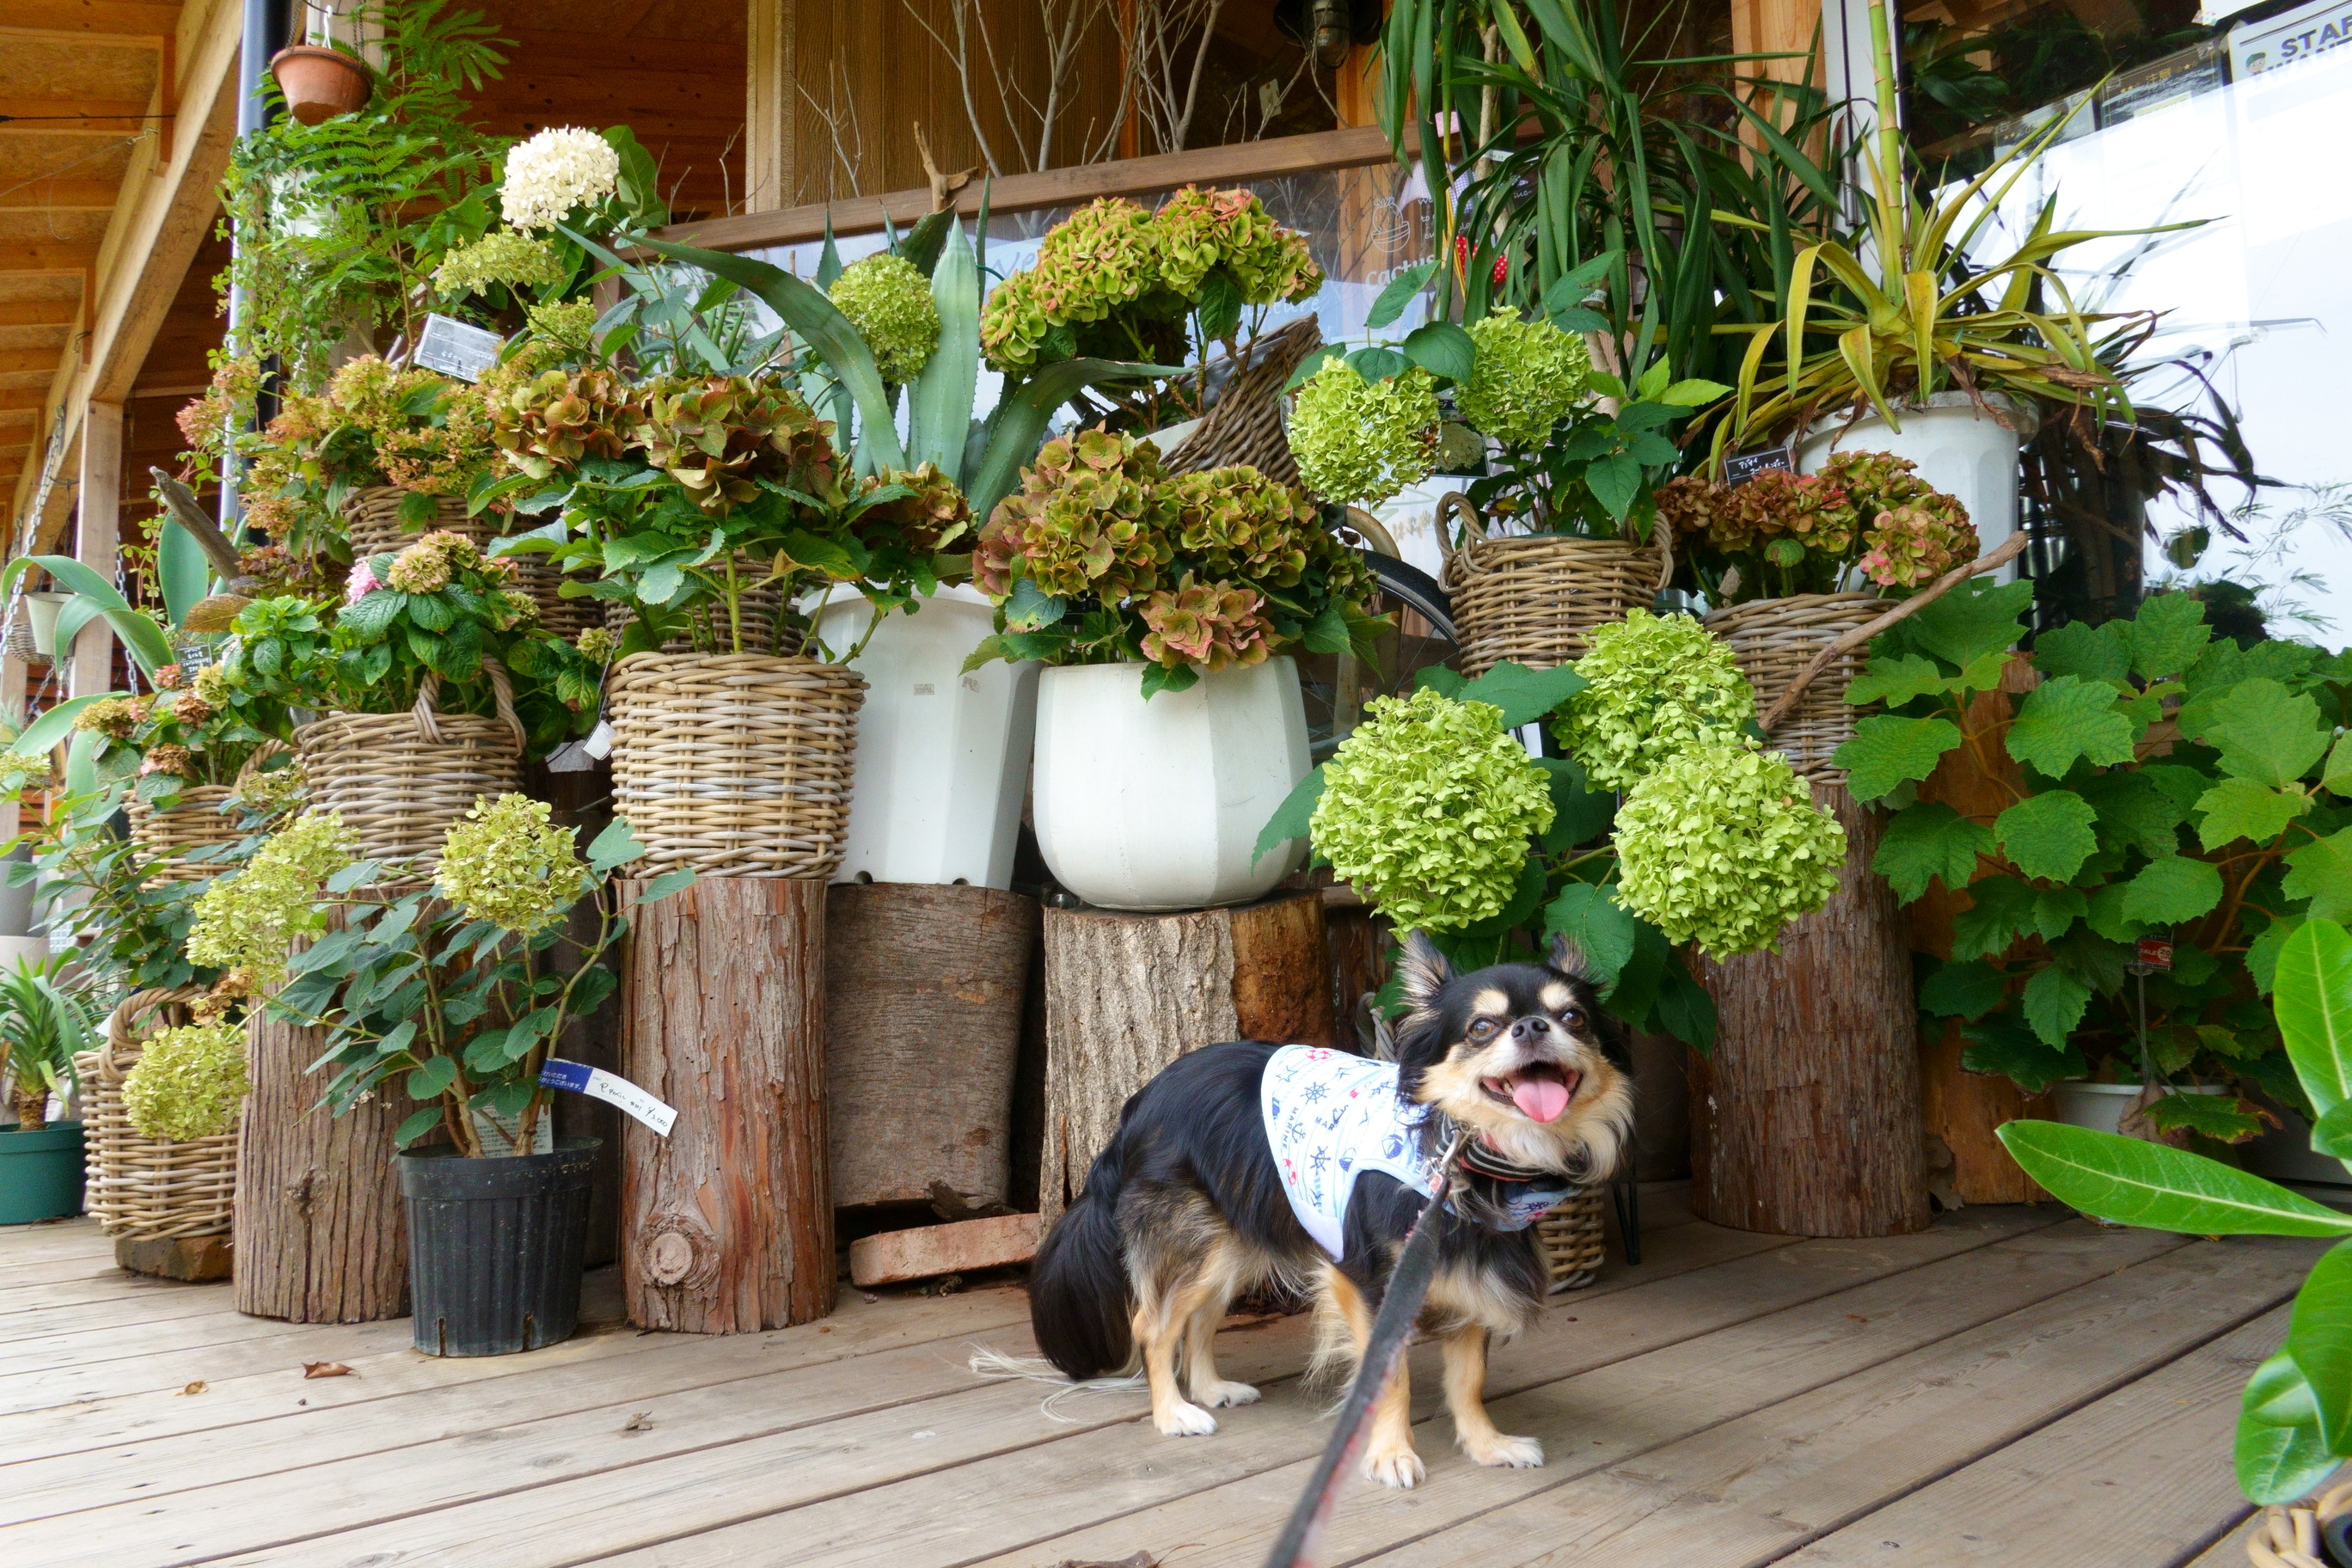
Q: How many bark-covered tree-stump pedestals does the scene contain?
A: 5